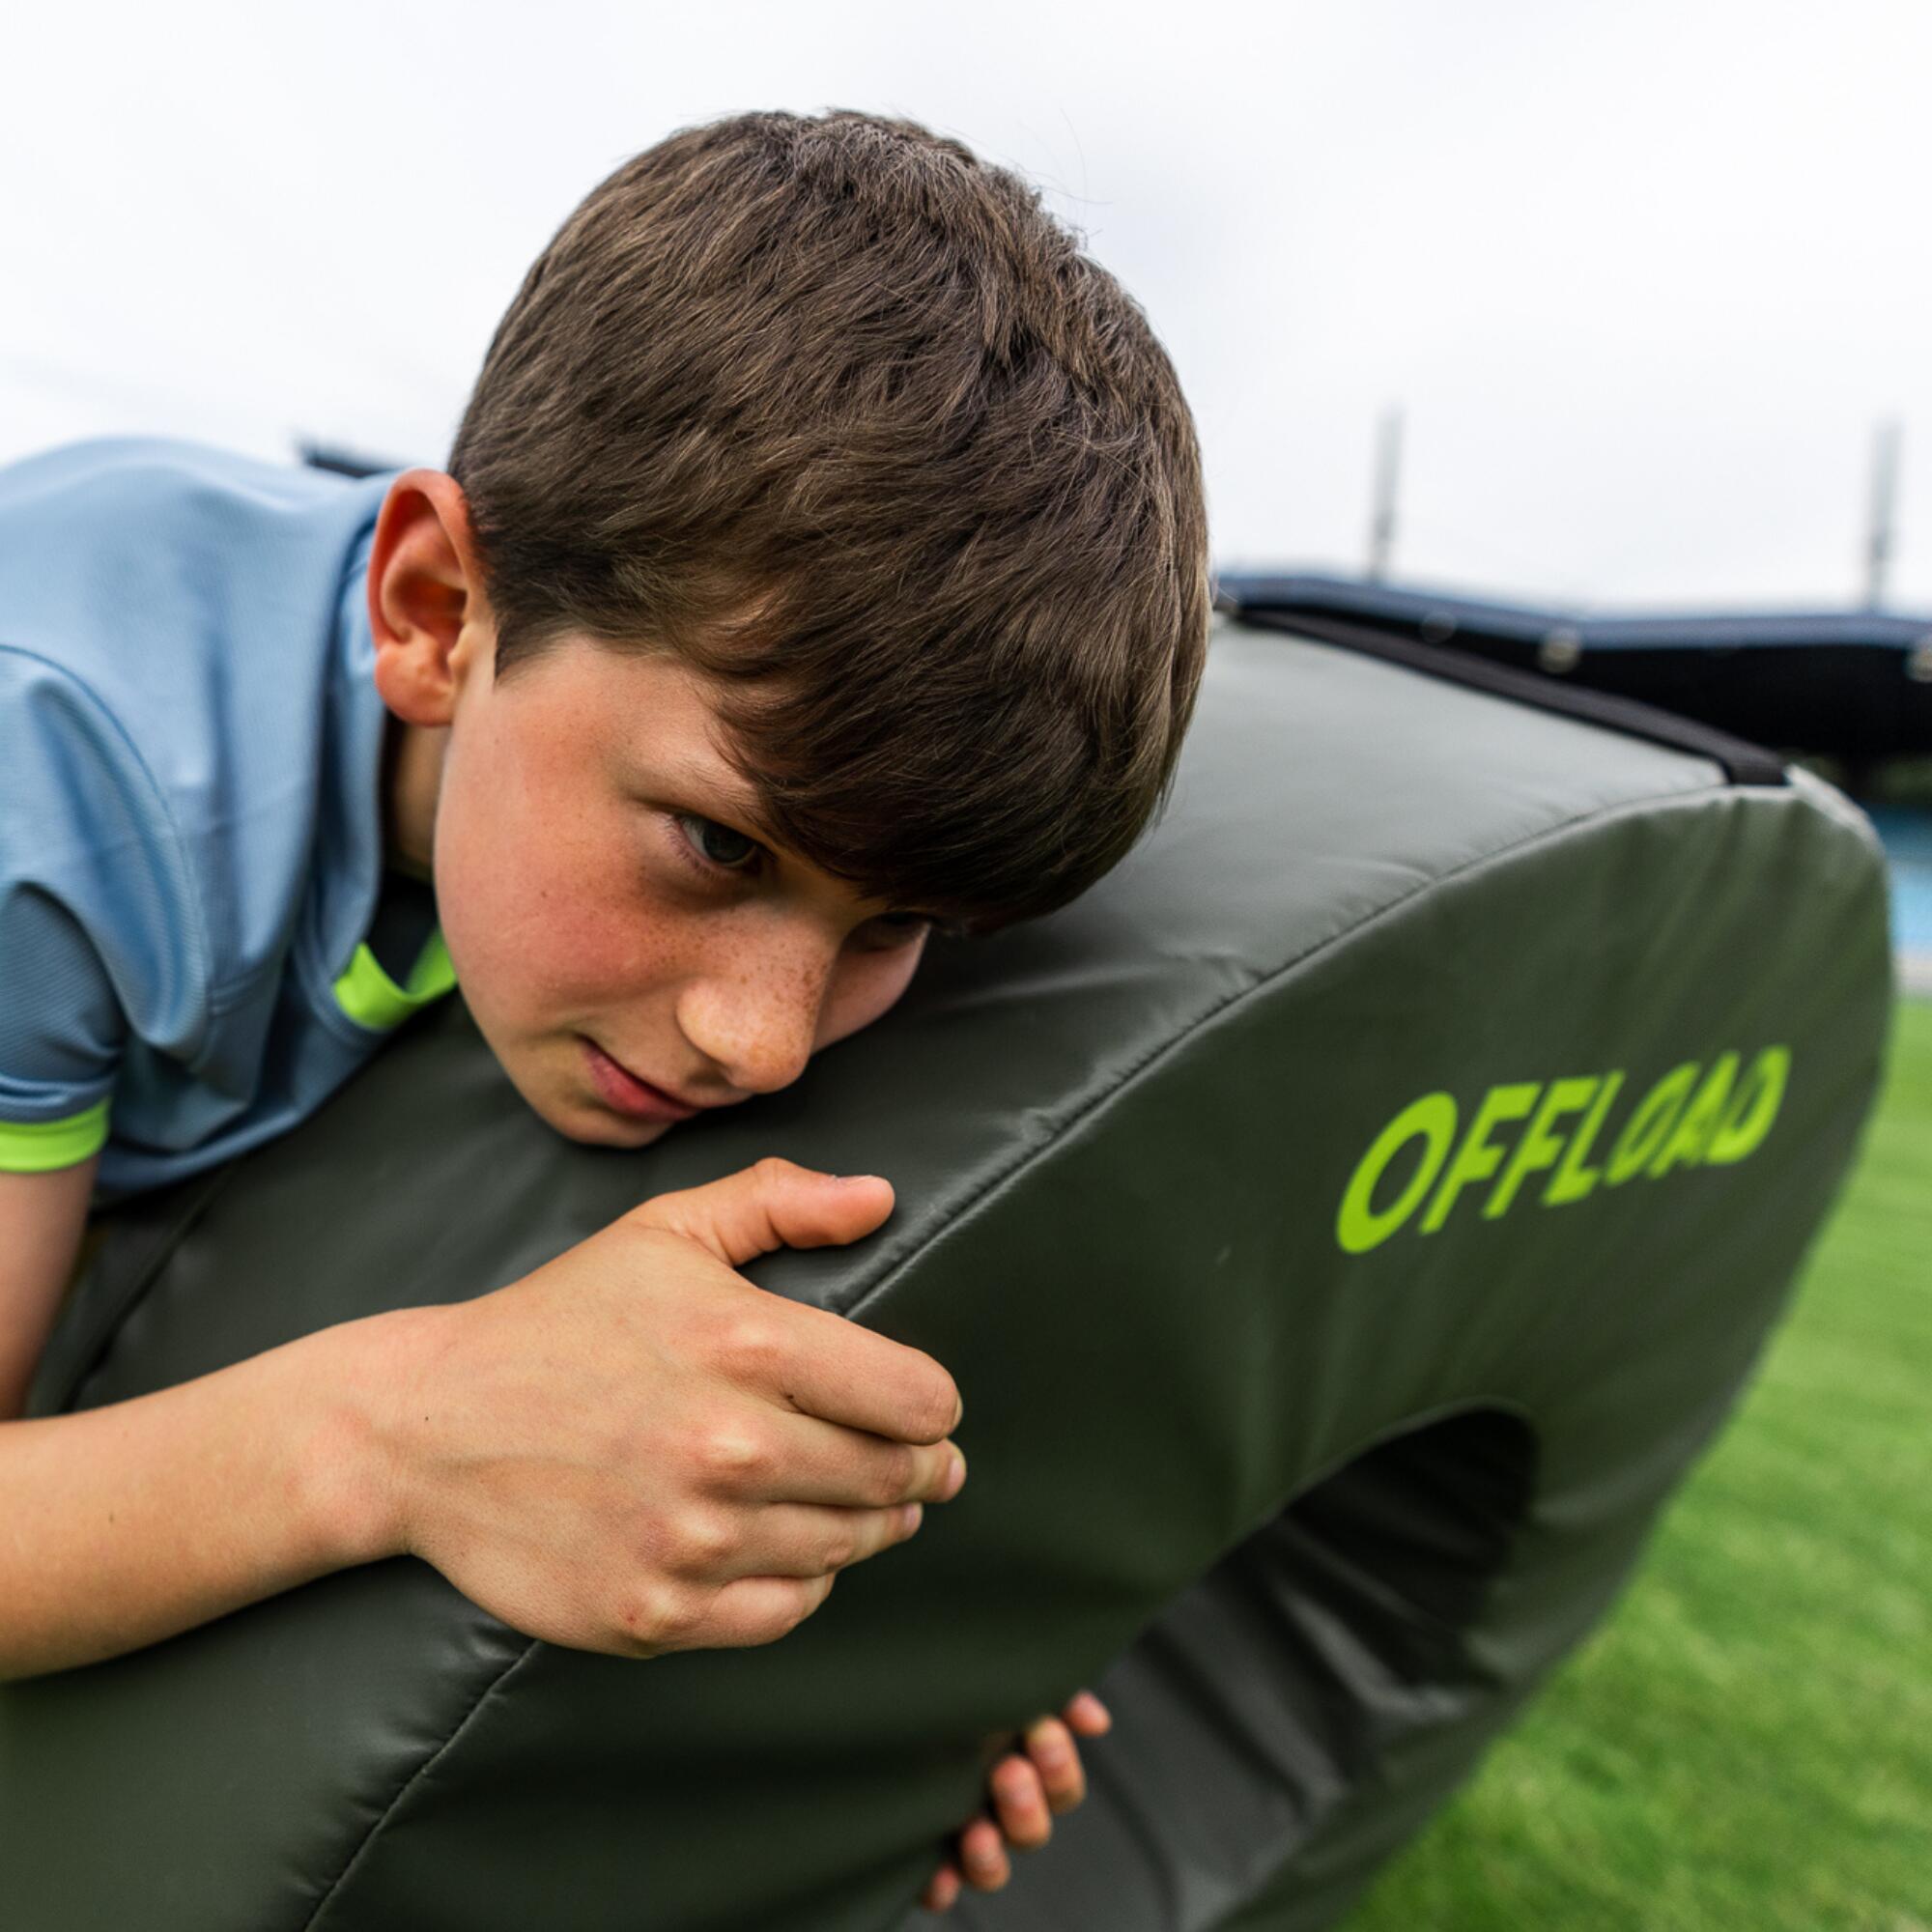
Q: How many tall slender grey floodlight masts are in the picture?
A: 2